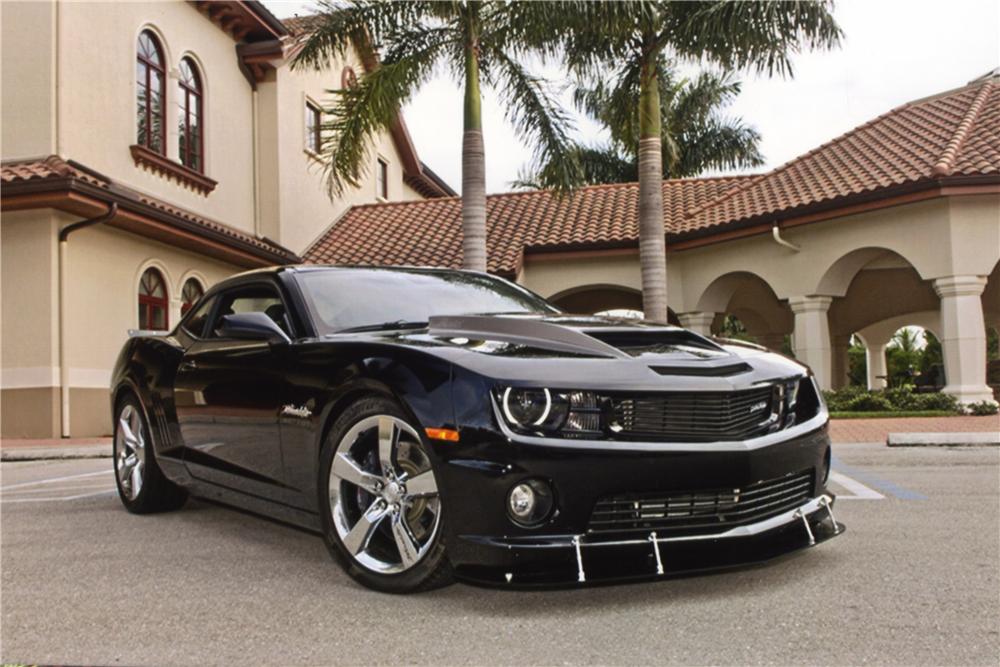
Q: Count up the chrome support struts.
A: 4